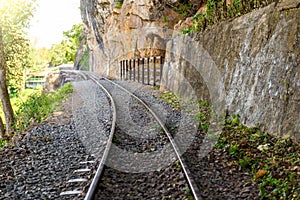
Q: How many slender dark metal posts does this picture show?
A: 10